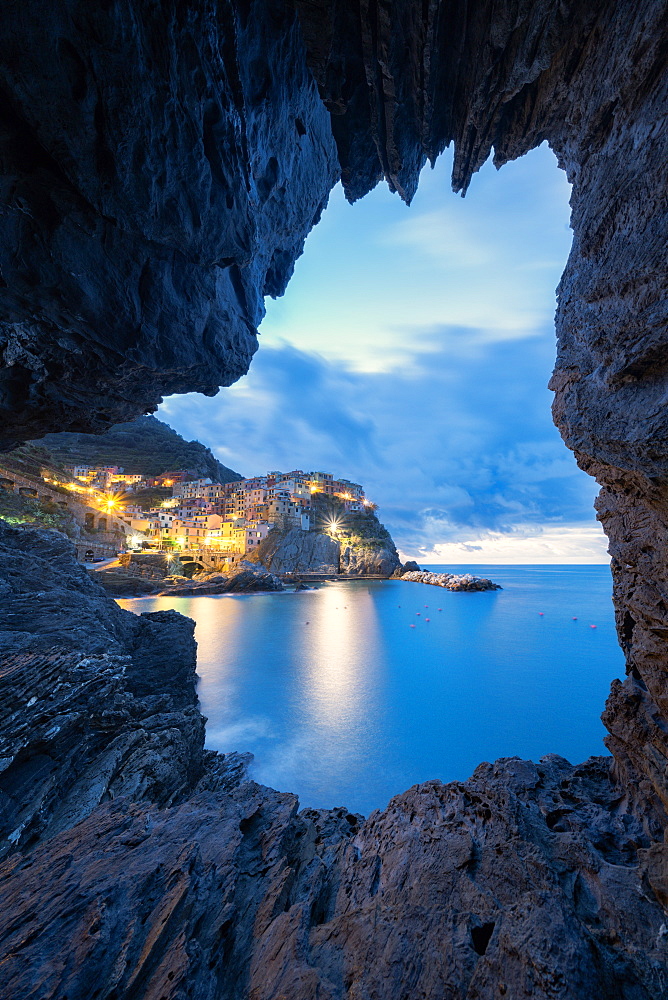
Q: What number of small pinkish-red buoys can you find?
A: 8